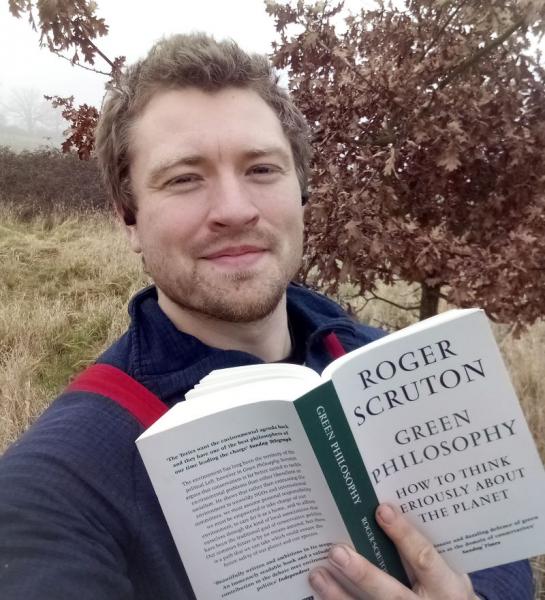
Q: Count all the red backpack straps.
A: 2